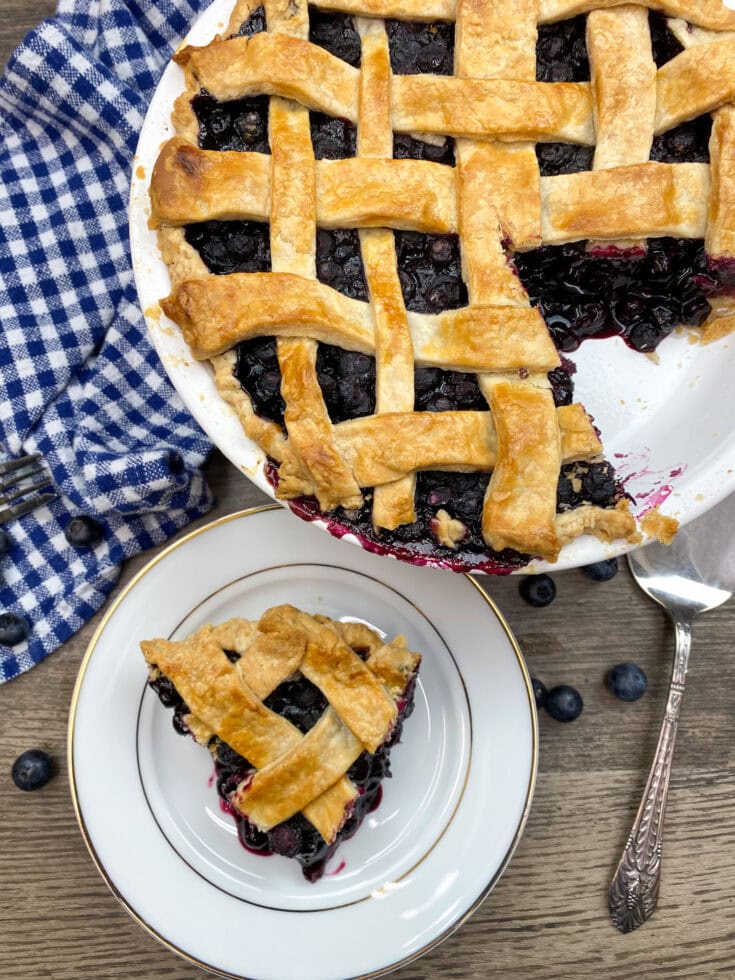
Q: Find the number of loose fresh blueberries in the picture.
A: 9